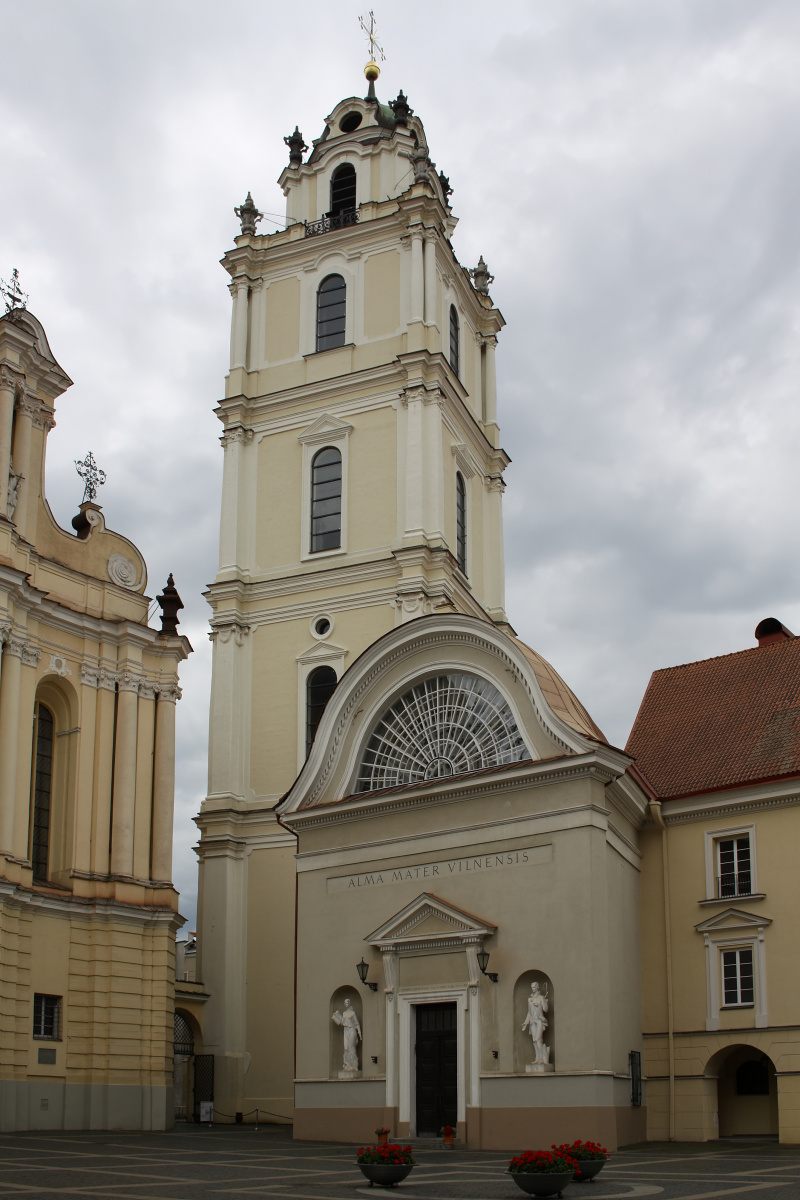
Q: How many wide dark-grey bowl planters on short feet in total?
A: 3